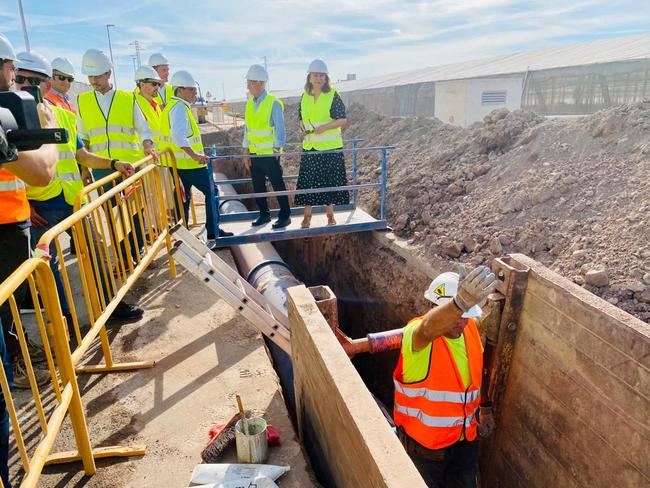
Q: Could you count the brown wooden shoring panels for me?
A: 2